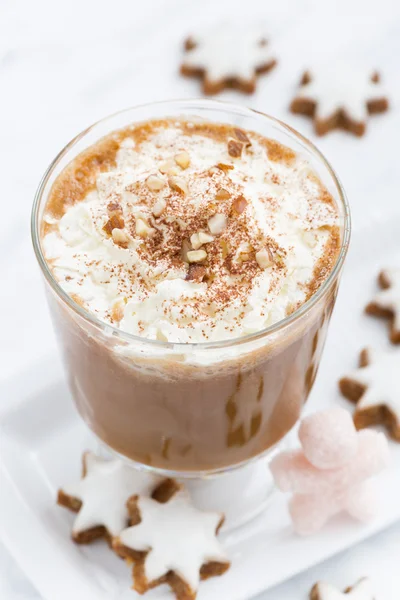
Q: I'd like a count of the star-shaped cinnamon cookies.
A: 7